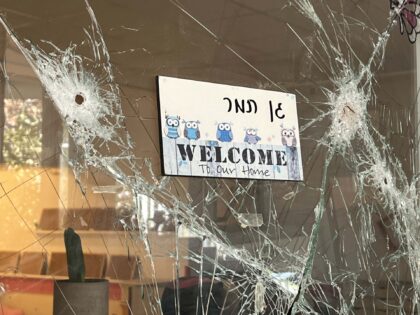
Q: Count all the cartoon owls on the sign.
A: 5